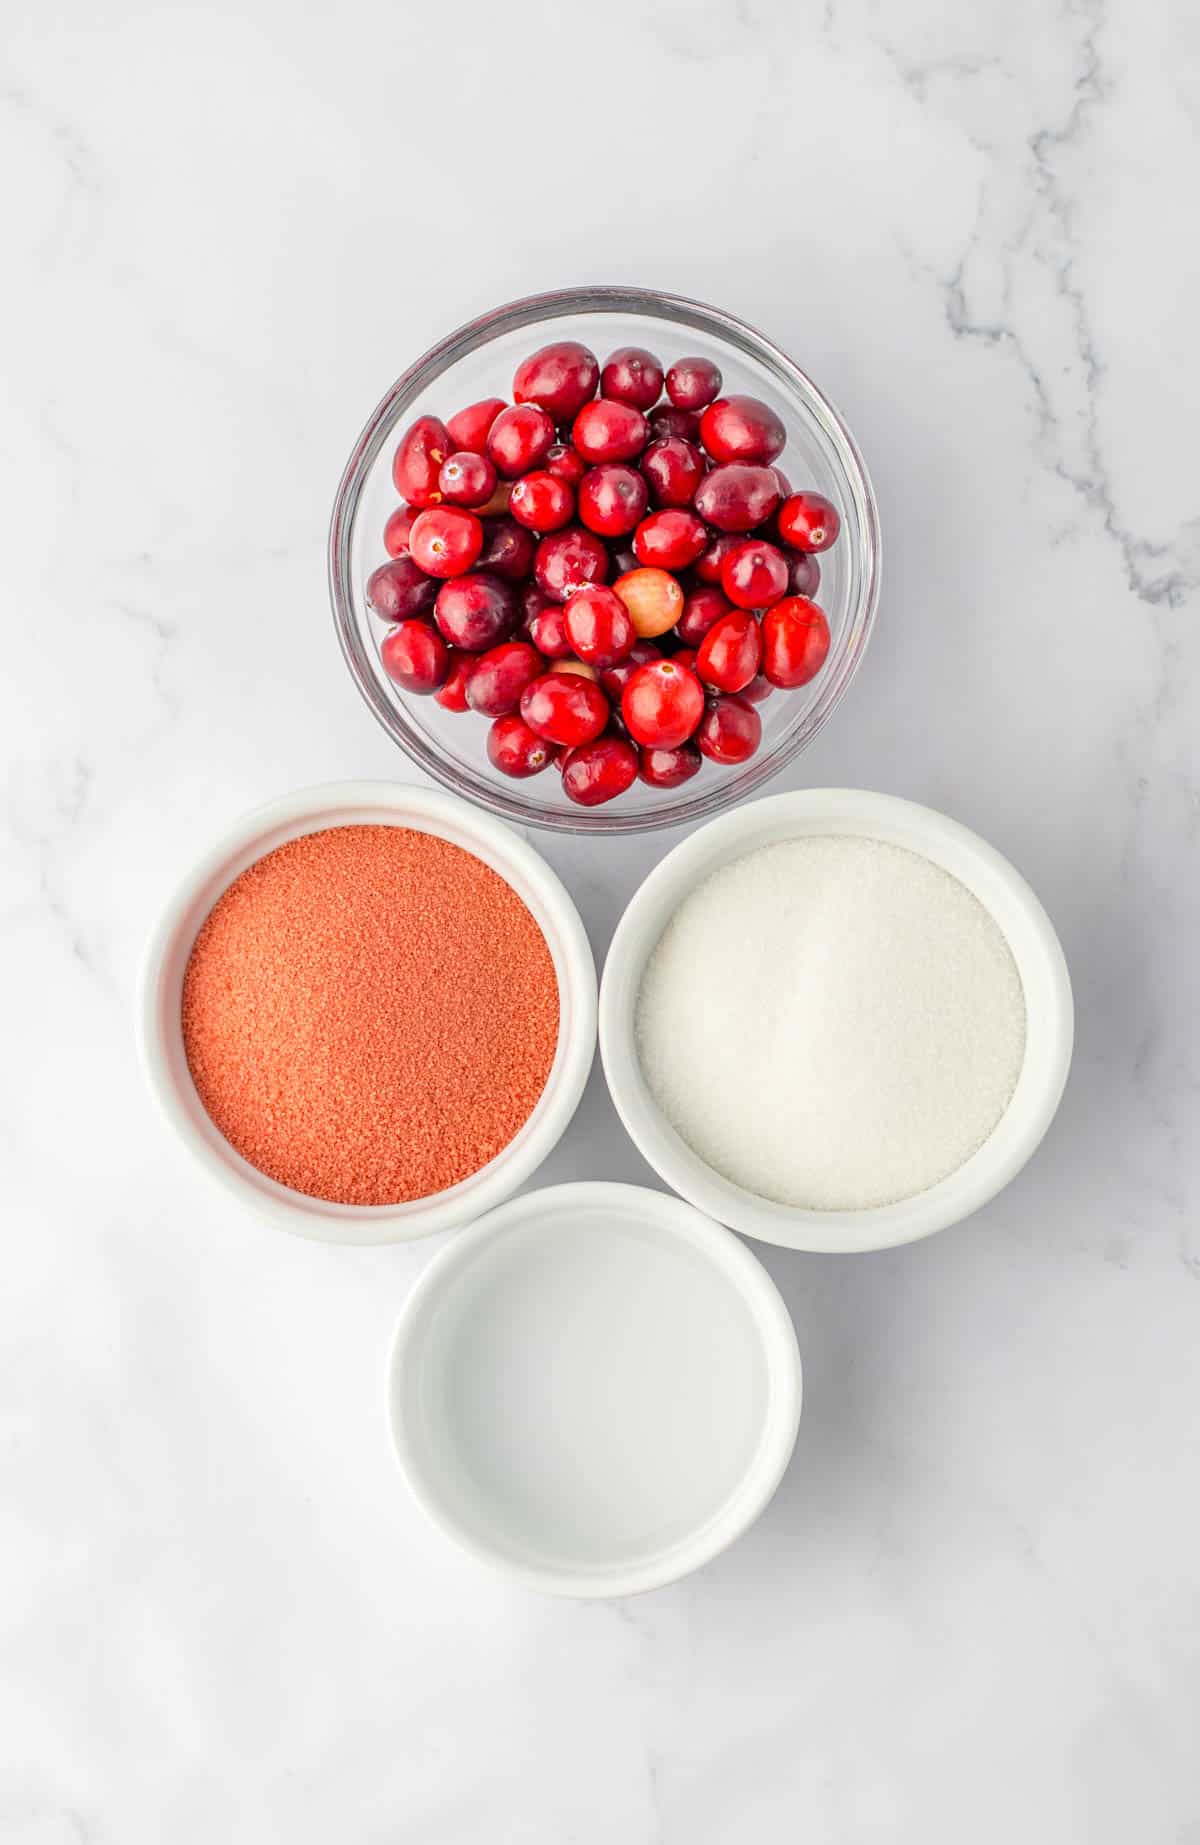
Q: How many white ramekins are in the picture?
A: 3